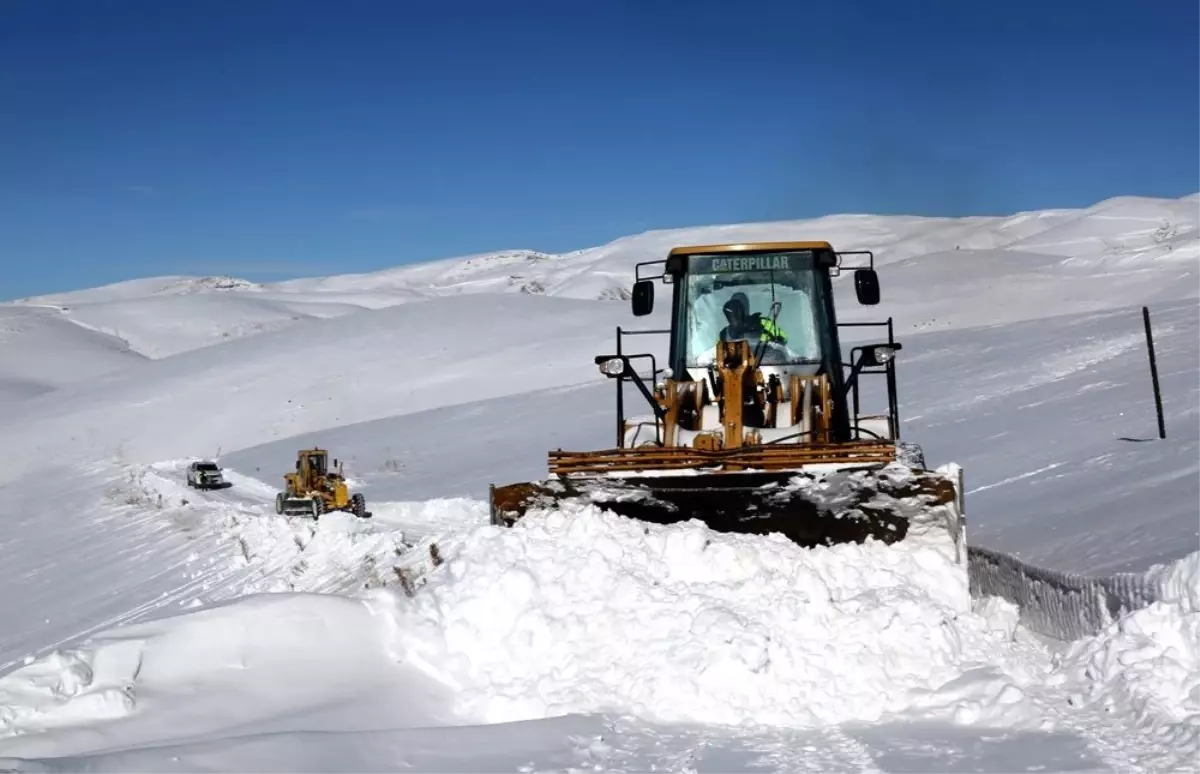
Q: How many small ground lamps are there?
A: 0